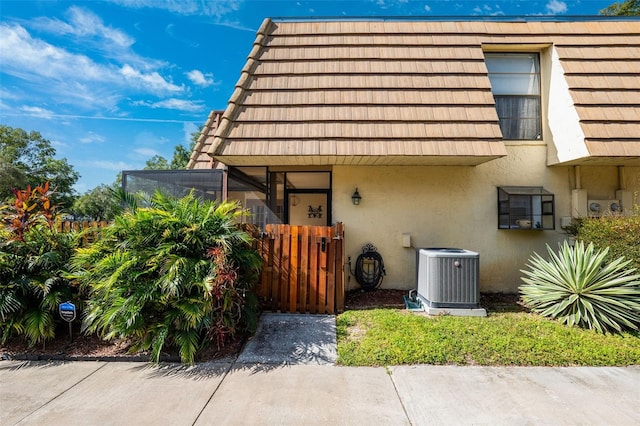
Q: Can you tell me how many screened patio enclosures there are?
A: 1